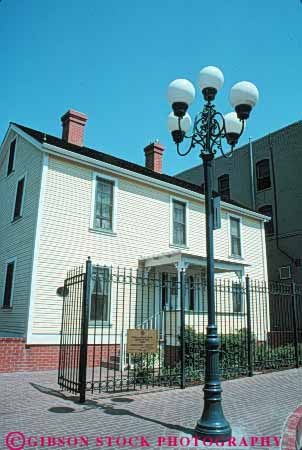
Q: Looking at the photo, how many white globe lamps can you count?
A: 5